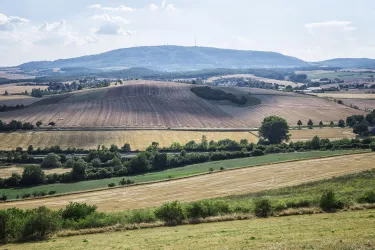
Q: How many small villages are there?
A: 2